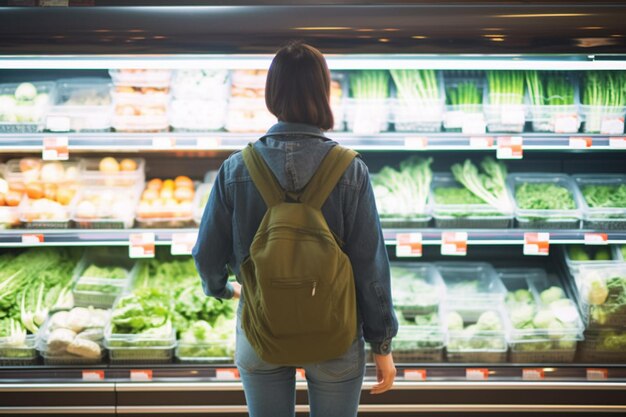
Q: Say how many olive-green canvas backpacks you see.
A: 1